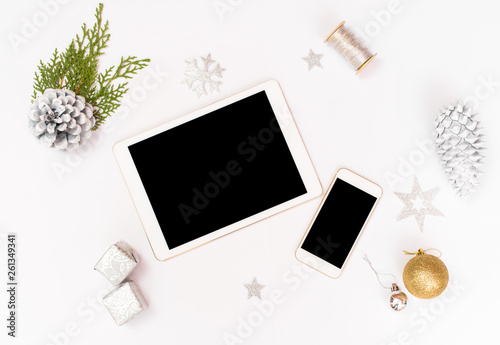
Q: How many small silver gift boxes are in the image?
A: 2